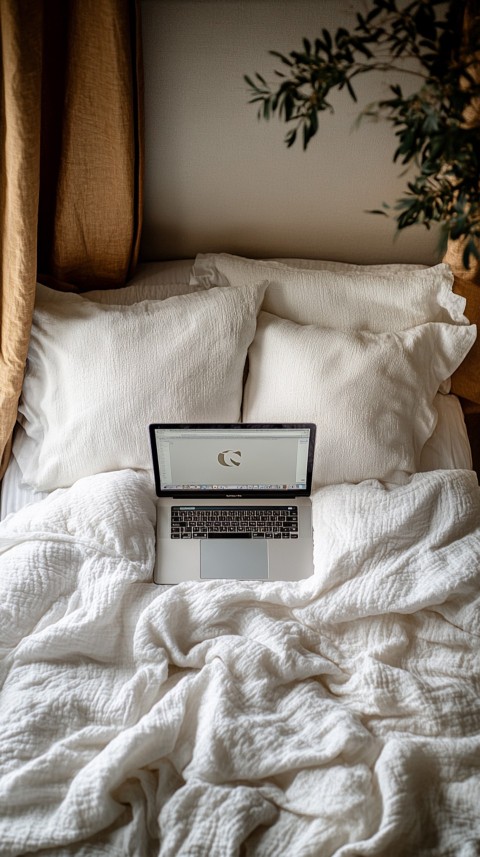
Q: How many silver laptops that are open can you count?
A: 1